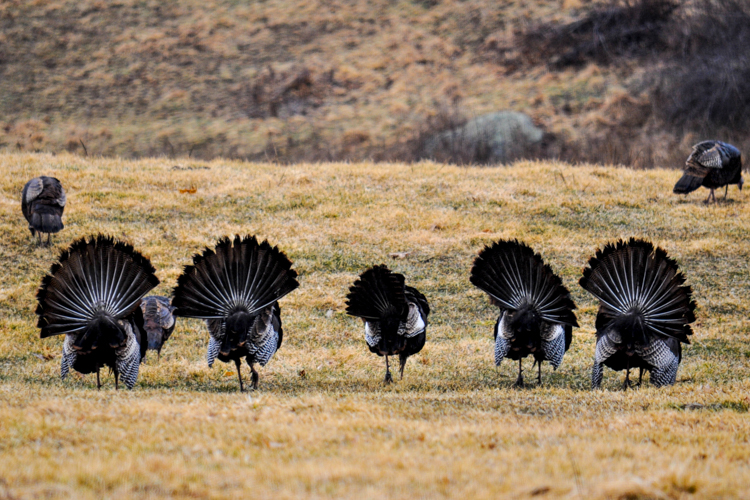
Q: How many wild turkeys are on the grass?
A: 8